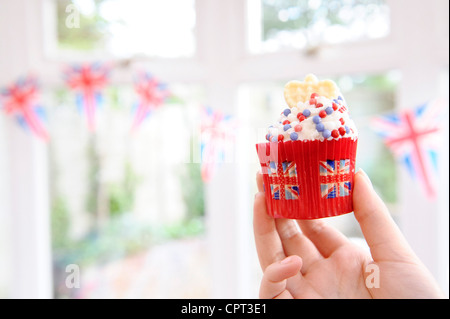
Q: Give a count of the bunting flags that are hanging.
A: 5